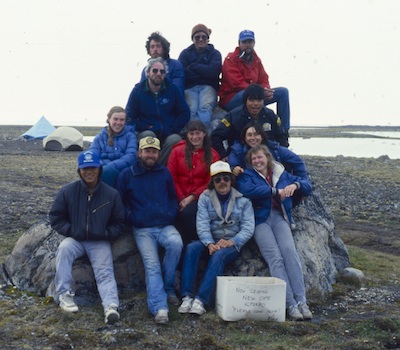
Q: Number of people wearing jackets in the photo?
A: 12